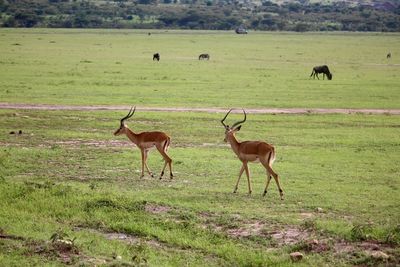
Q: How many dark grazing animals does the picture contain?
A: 3